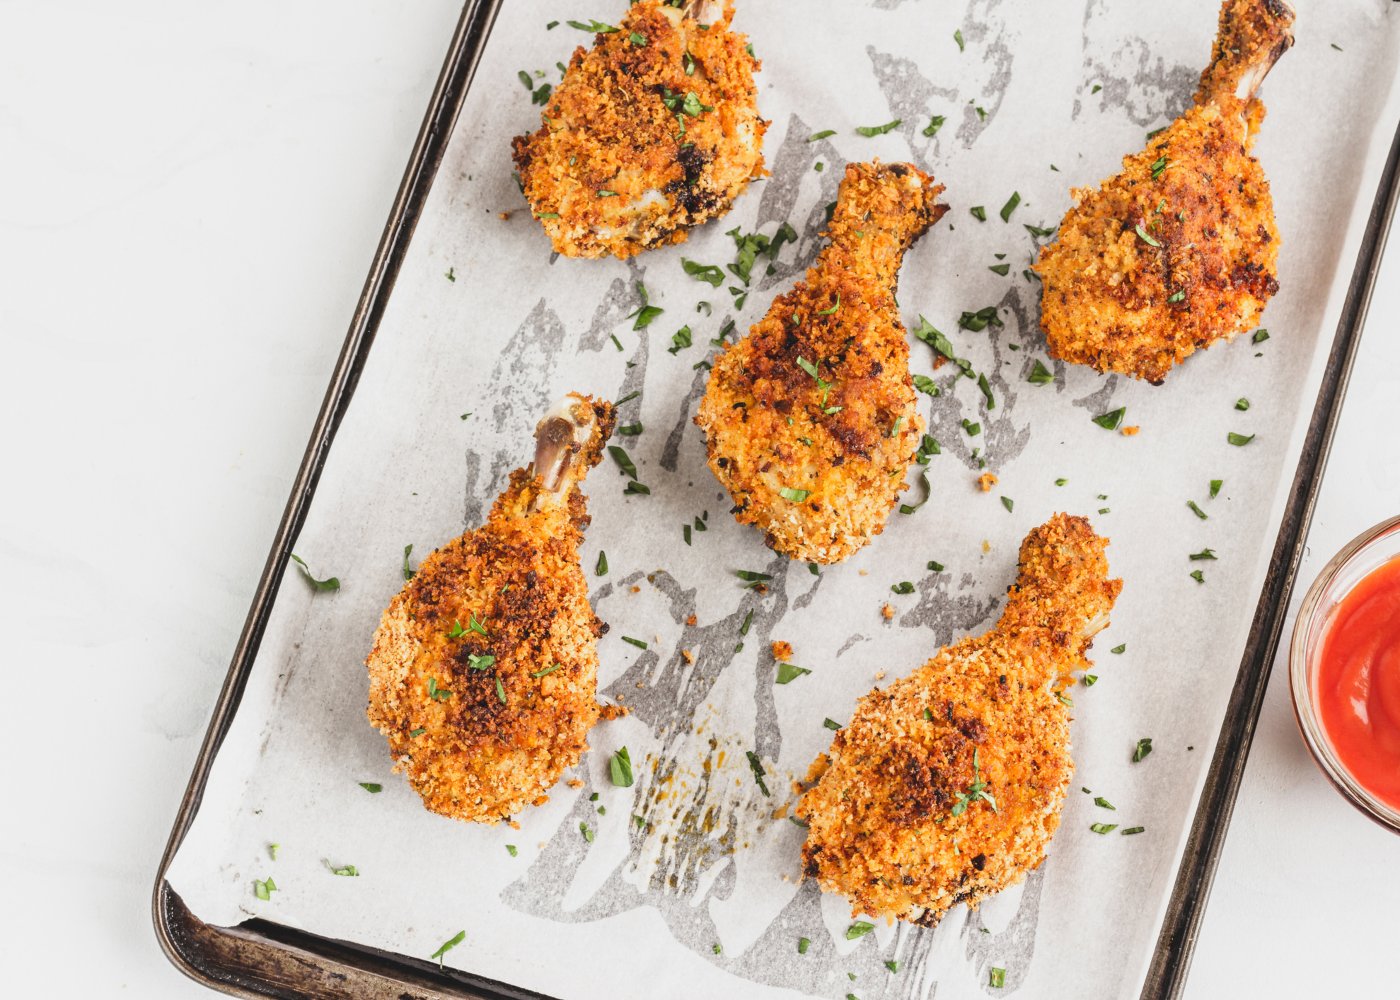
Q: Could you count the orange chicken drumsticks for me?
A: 5